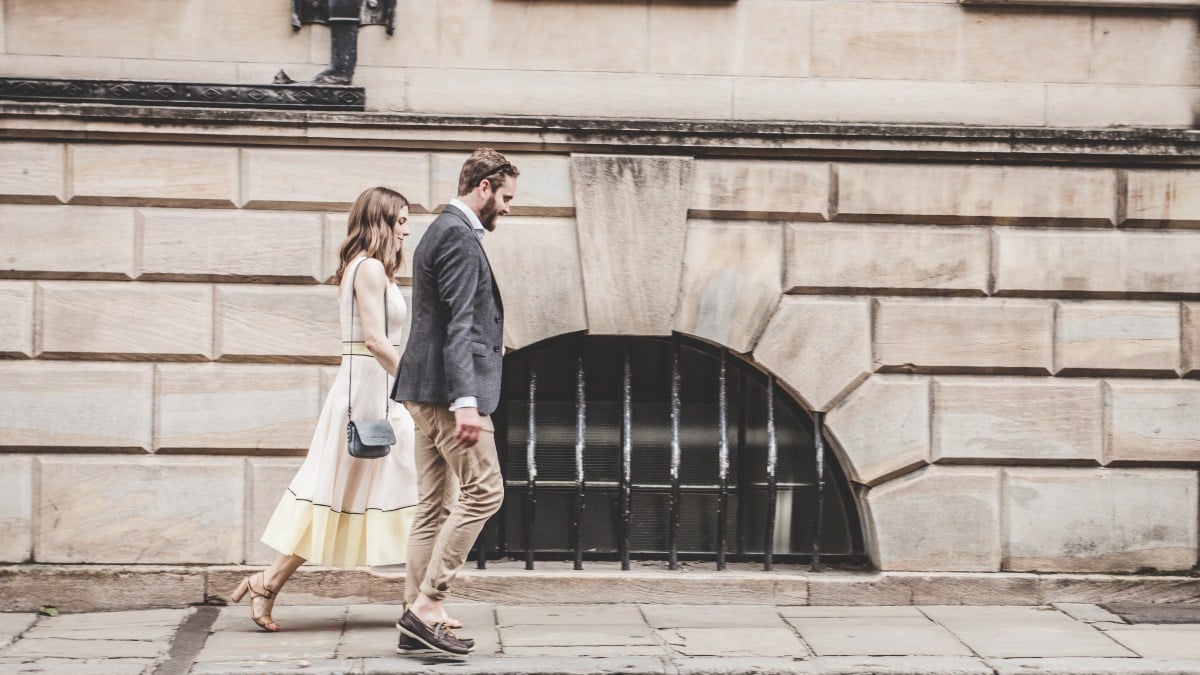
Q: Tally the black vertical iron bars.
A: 8